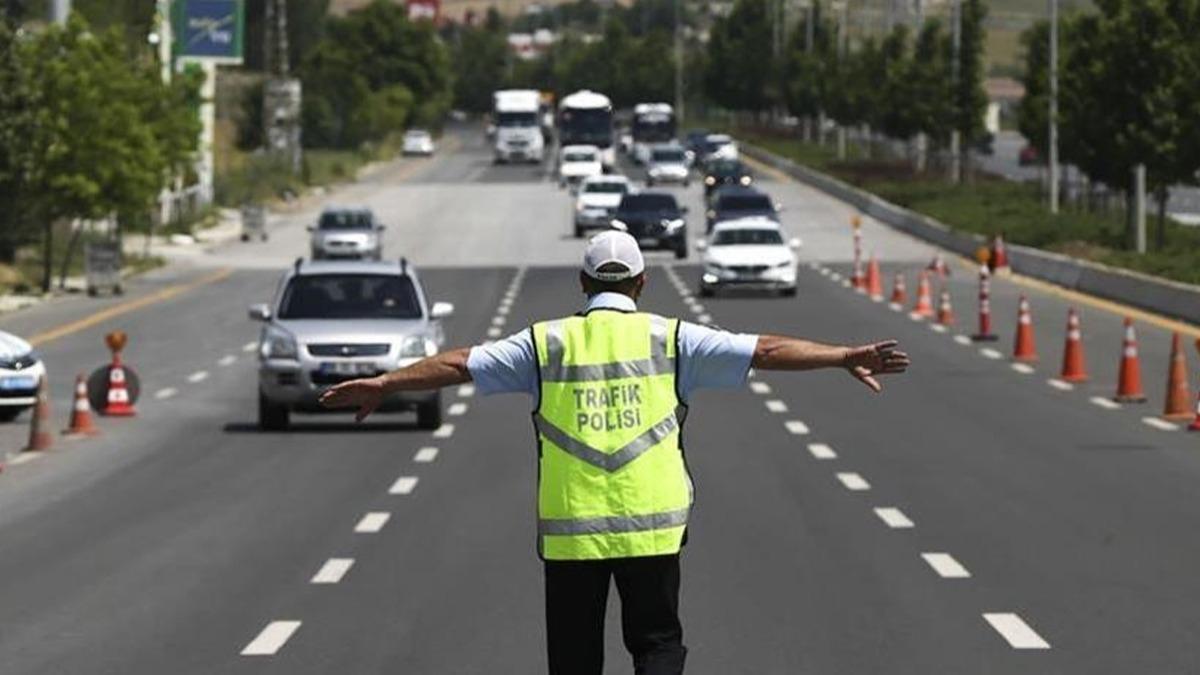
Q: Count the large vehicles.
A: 3